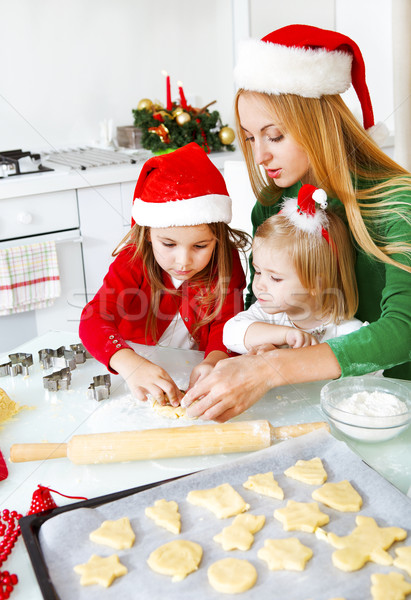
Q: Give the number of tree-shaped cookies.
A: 2